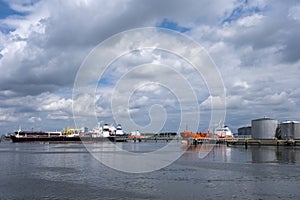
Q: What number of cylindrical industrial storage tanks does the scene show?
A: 3